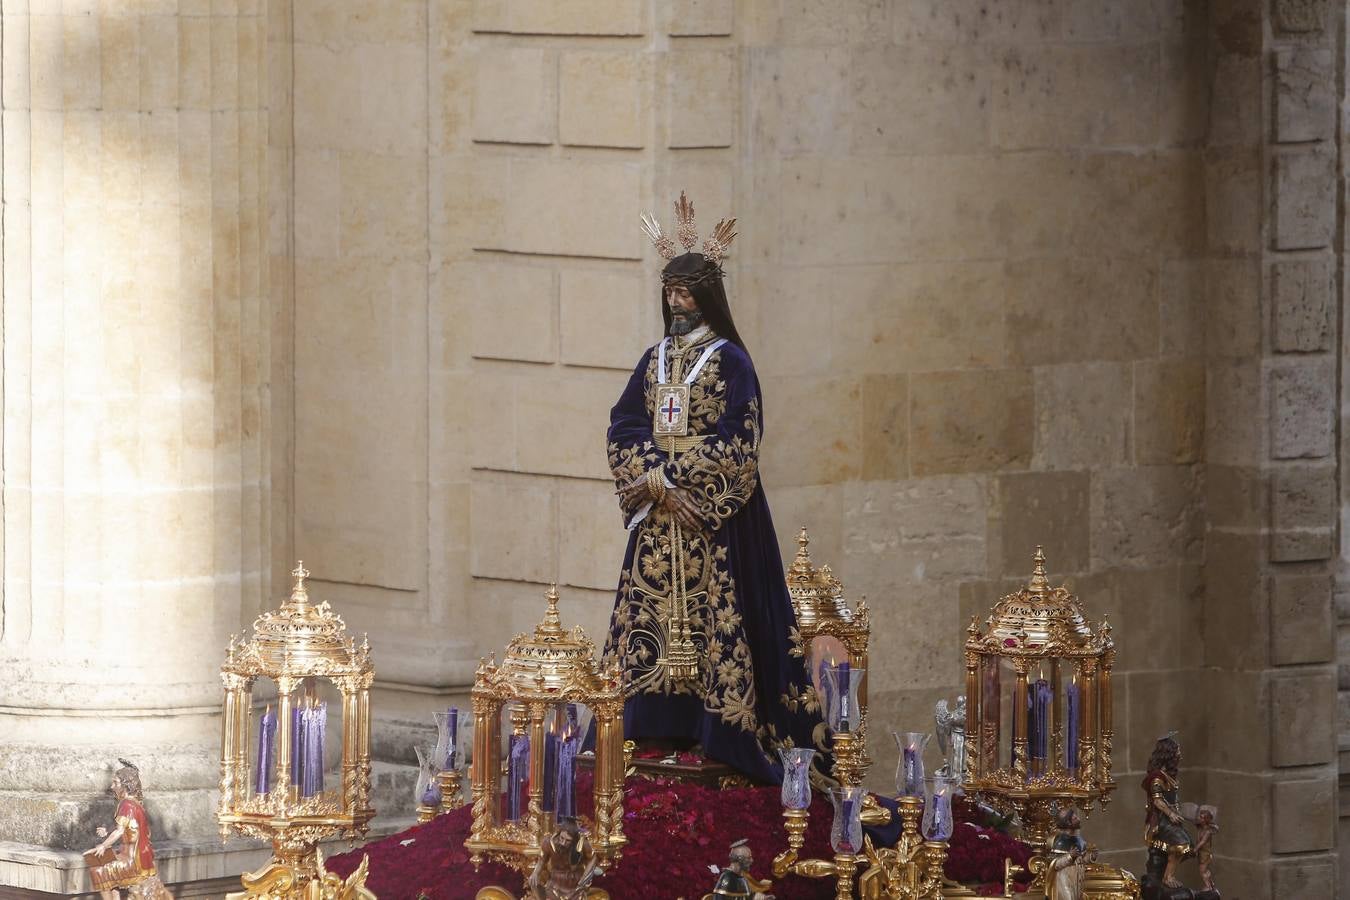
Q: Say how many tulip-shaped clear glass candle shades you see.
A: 7